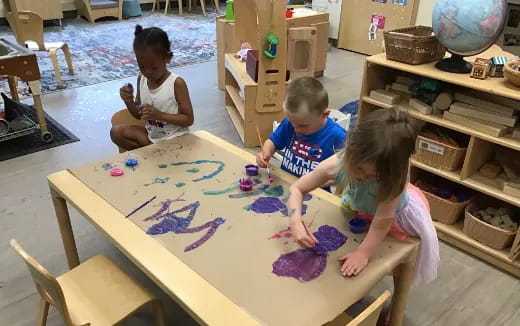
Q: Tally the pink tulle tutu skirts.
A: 1